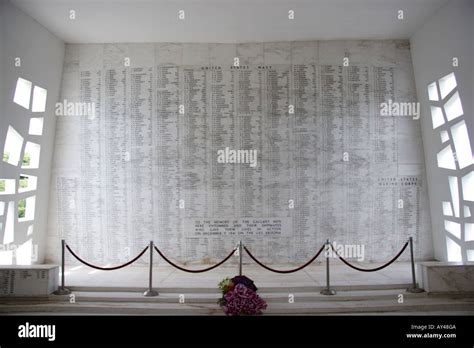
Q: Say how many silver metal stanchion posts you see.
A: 5